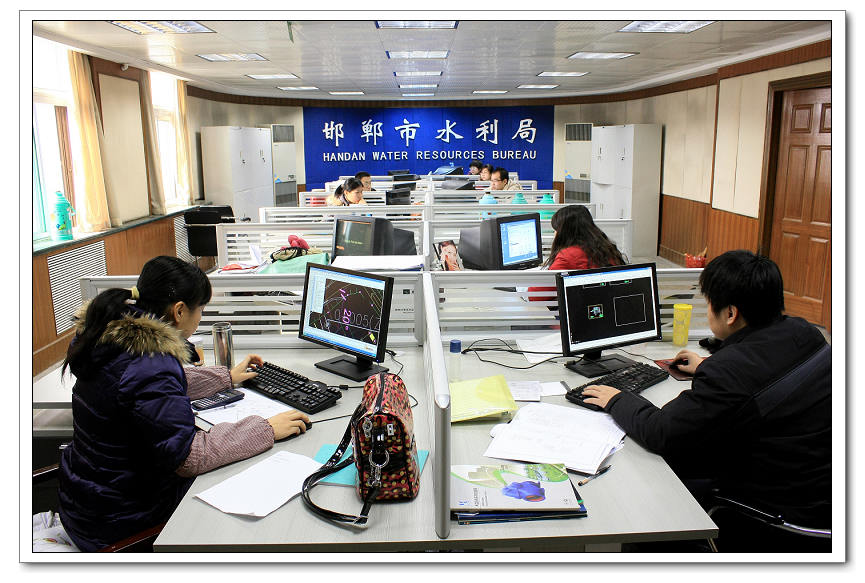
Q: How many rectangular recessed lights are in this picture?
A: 15